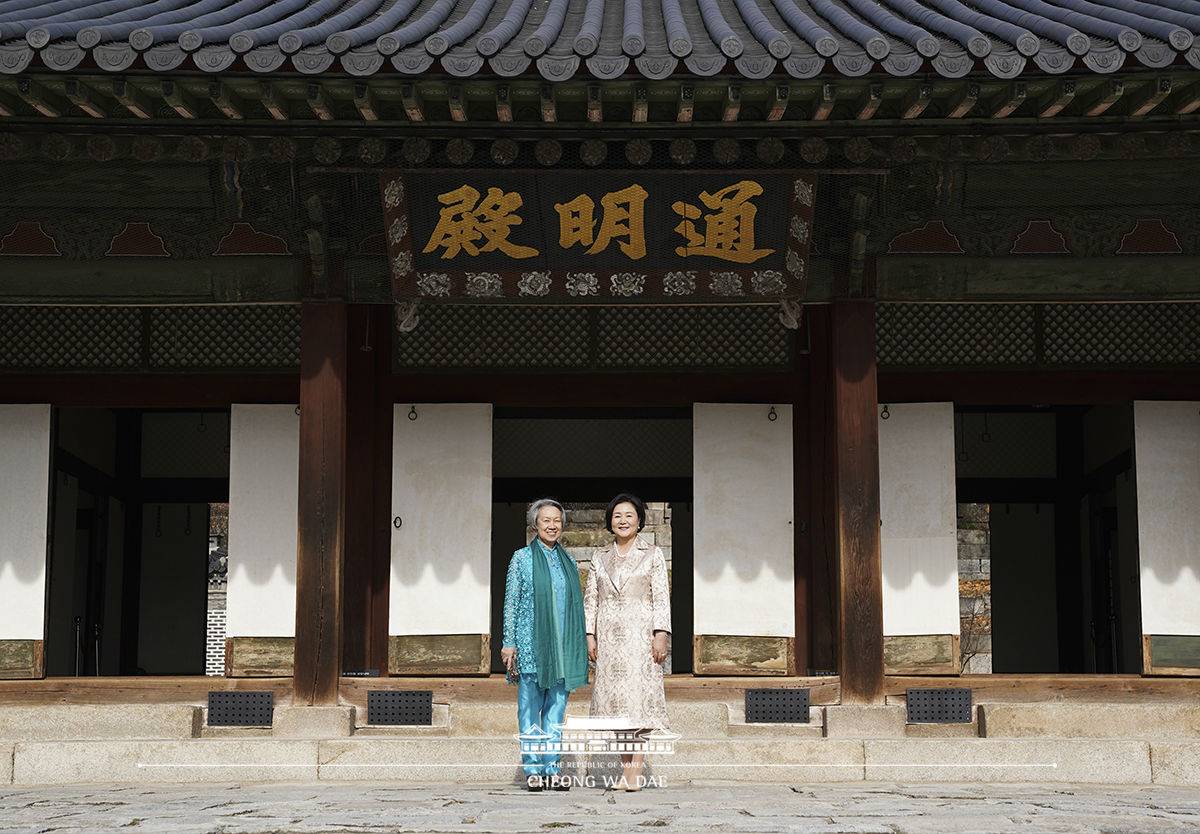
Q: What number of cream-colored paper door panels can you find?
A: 6